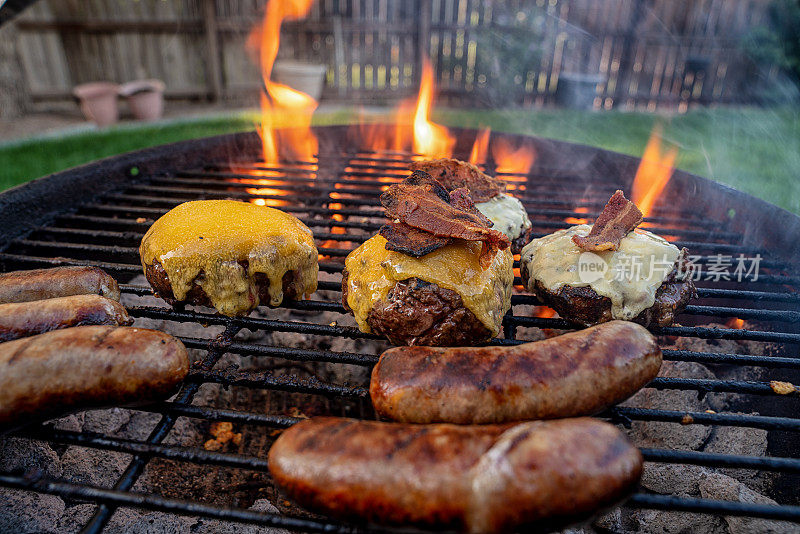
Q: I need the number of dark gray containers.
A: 1